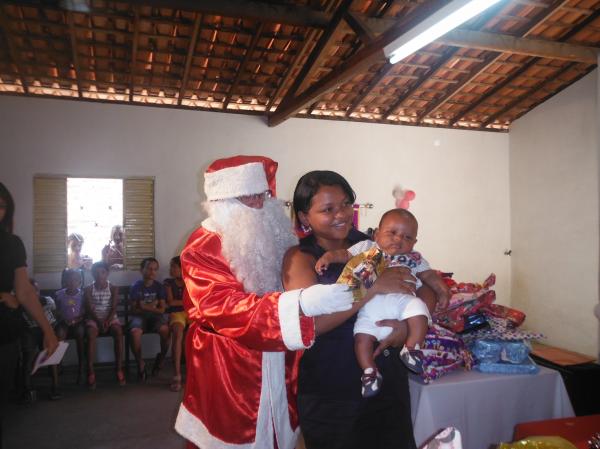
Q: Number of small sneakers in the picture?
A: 2